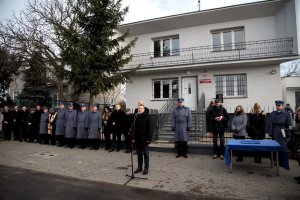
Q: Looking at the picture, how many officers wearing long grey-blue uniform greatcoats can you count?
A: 7